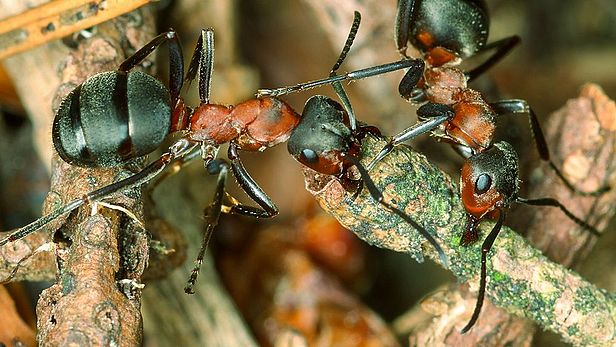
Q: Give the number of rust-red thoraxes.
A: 2